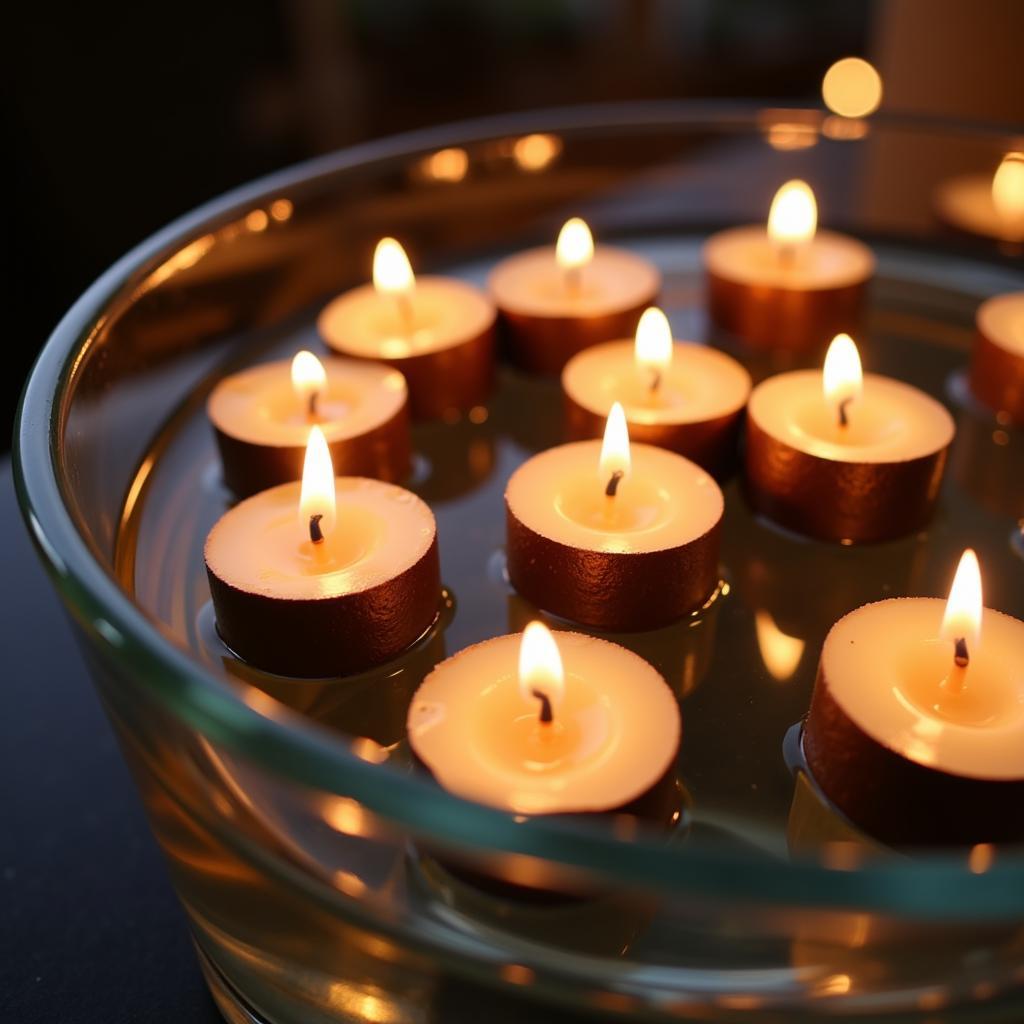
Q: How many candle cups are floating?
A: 11